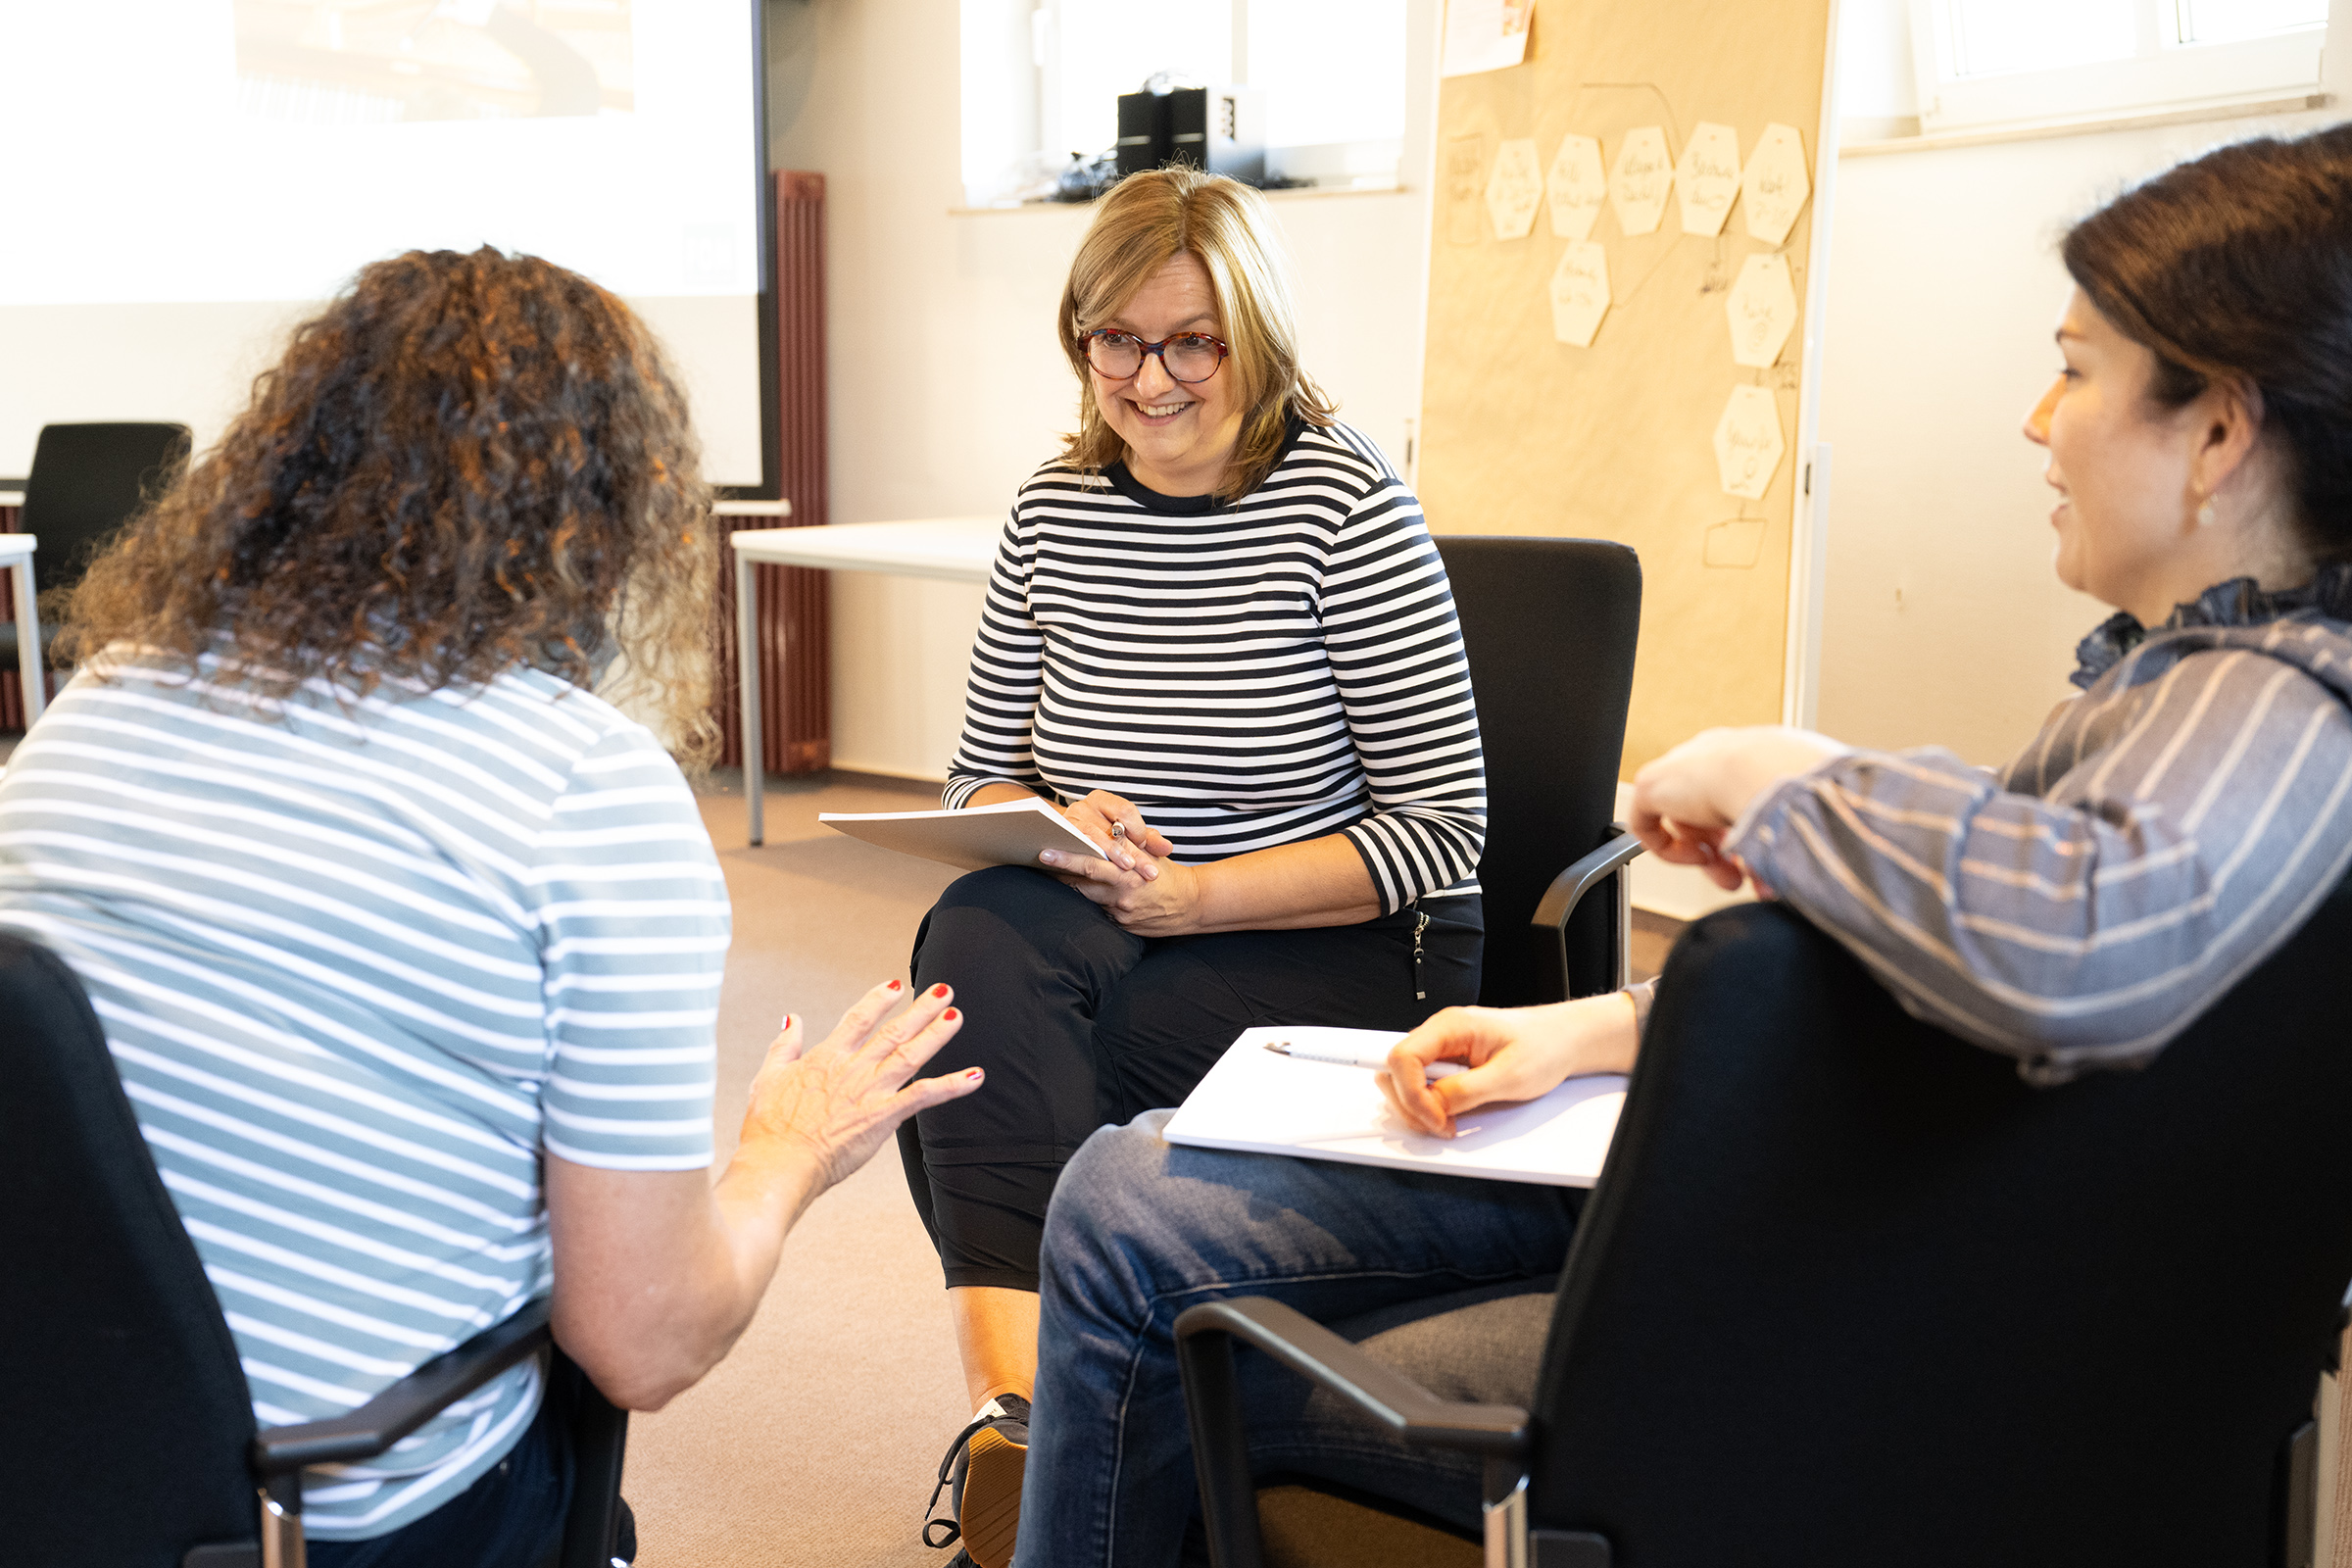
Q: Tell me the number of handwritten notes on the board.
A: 8